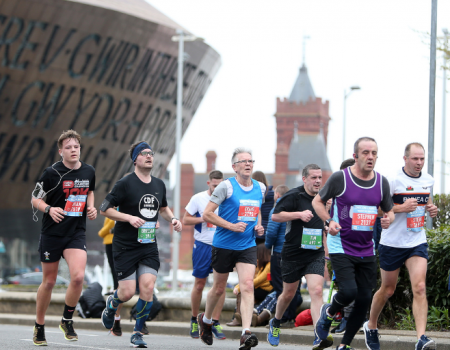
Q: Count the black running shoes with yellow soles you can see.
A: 2